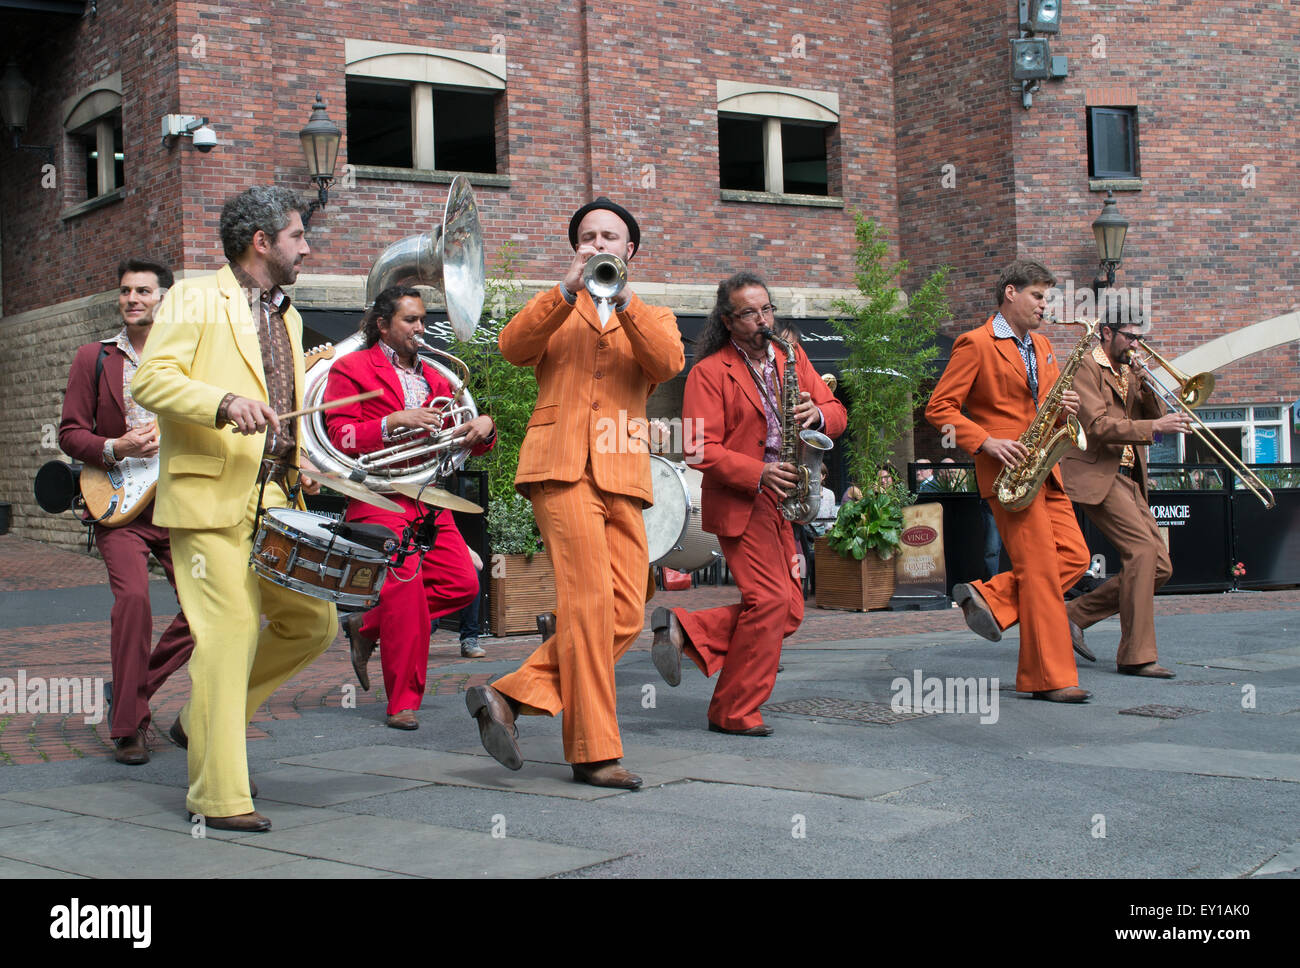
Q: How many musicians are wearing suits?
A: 7